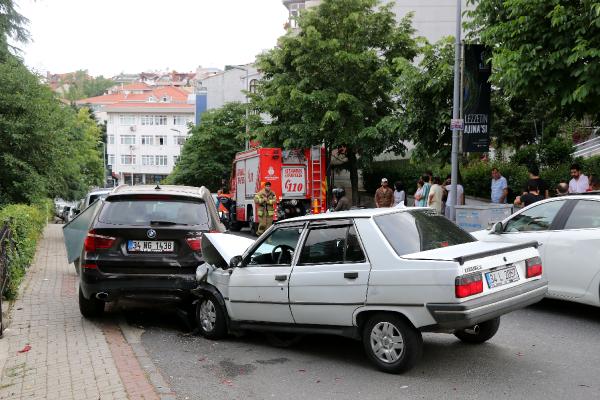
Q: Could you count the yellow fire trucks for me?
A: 0